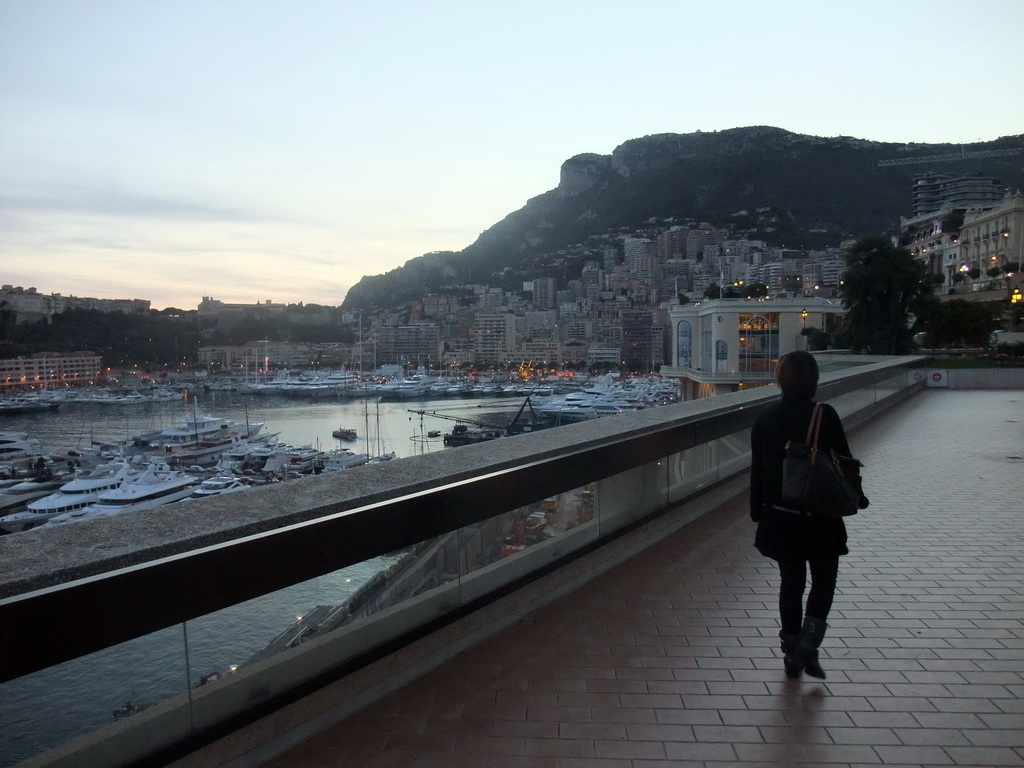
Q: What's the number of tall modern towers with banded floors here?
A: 1